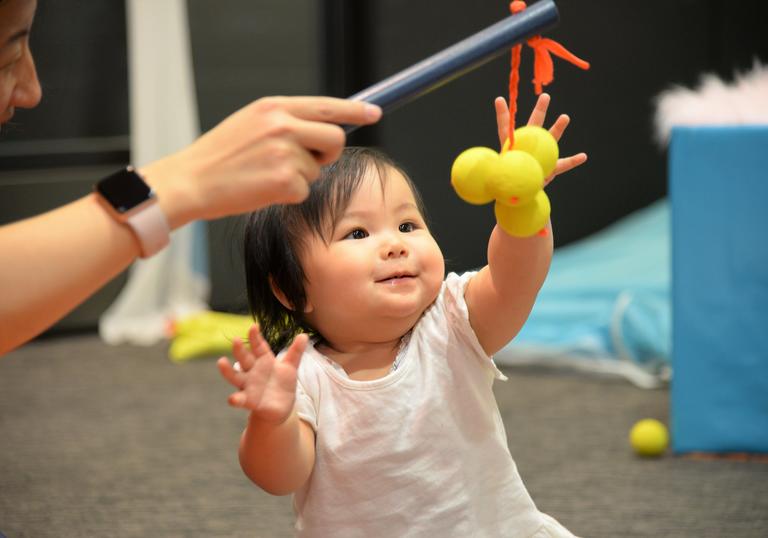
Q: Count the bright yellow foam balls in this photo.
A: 5